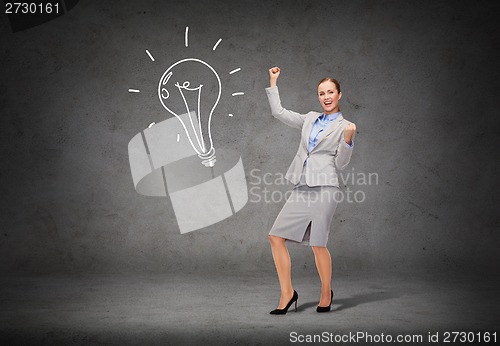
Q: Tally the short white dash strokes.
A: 9